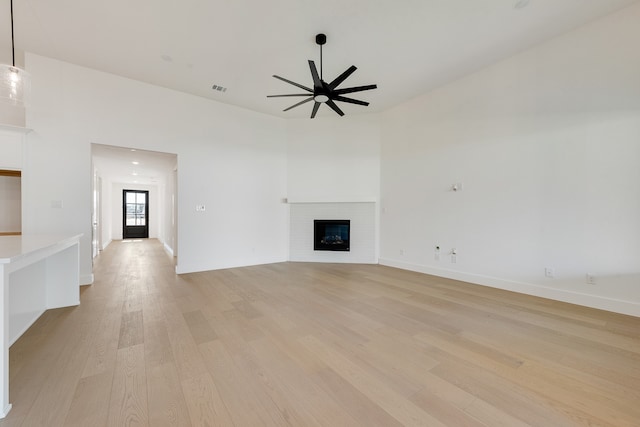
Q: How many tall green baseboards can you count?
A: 0